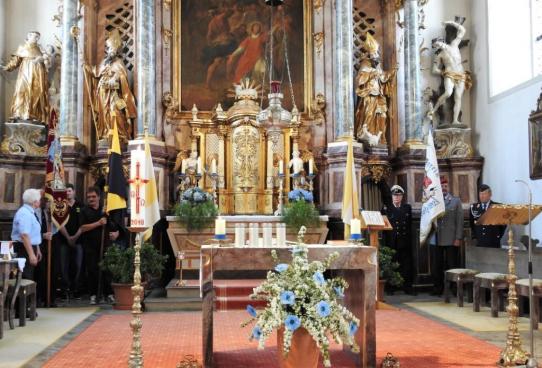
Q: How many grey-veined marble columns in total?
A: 4